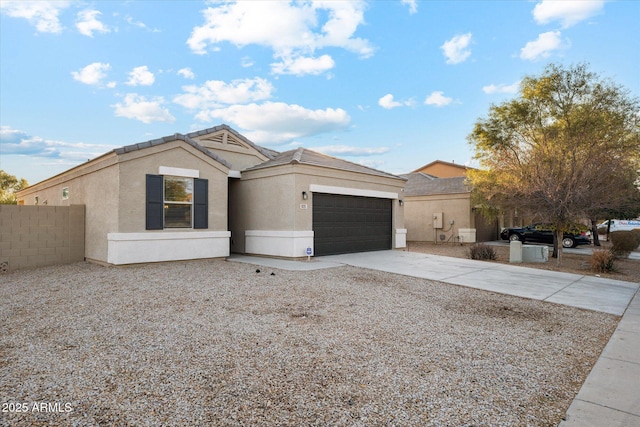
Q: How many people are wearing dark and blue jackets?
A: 0